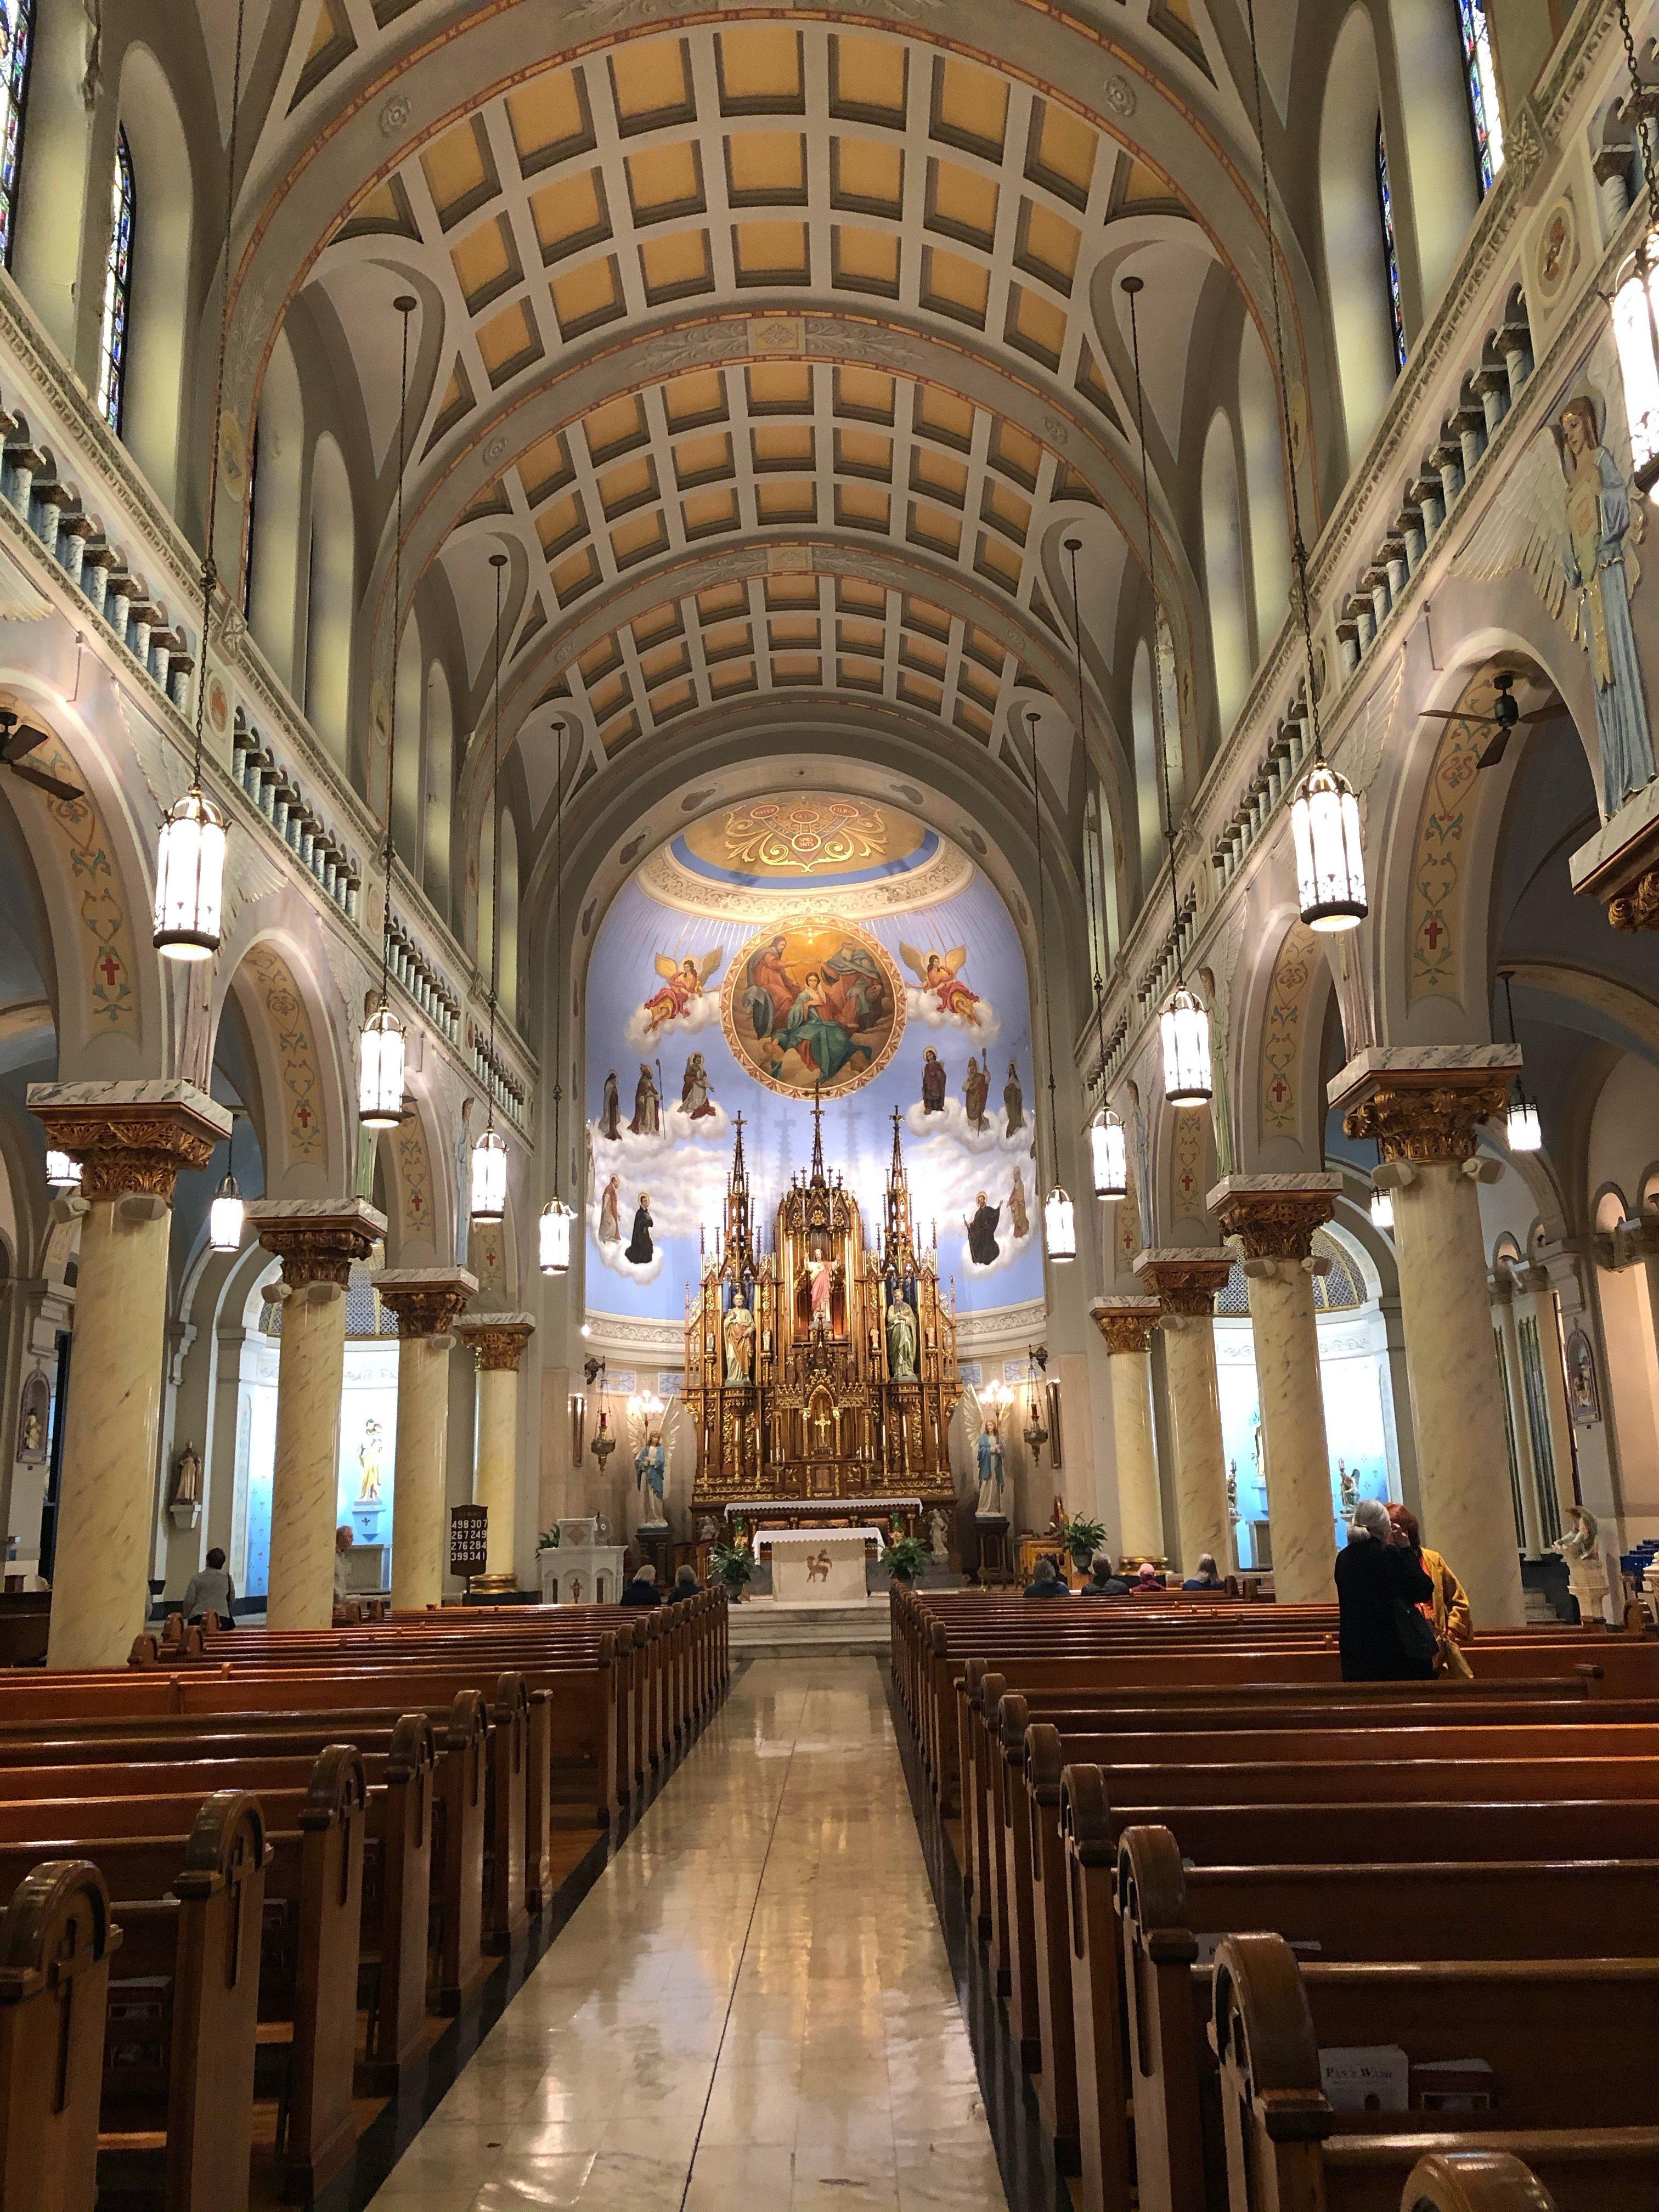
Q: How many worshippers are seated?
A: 6